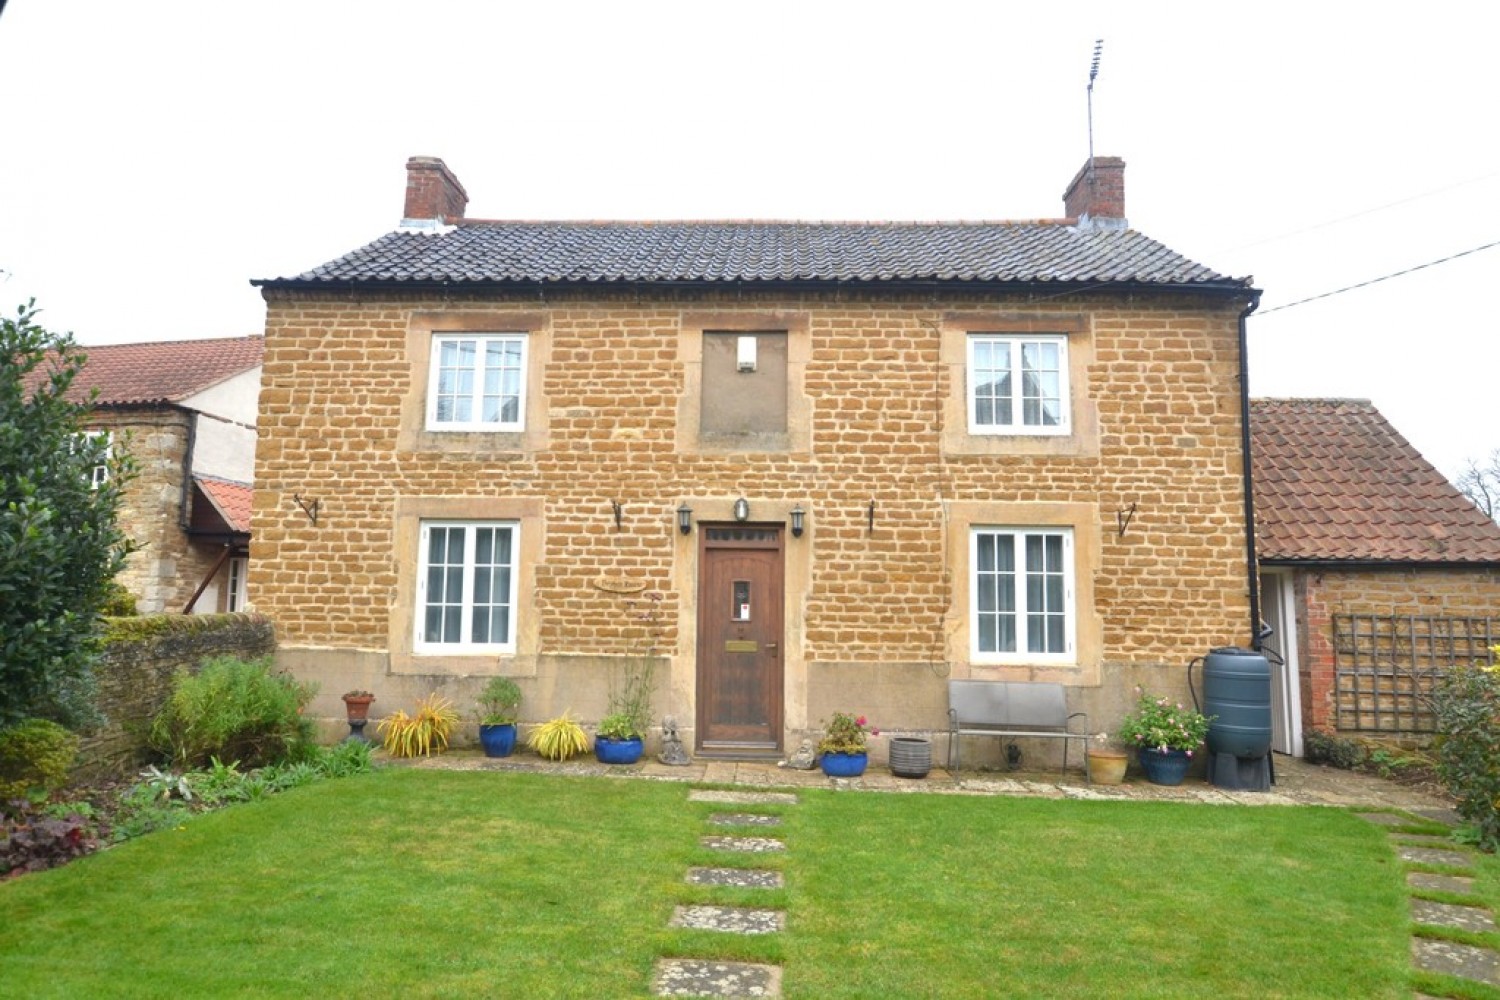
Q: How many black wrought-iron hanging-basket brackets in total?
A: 4